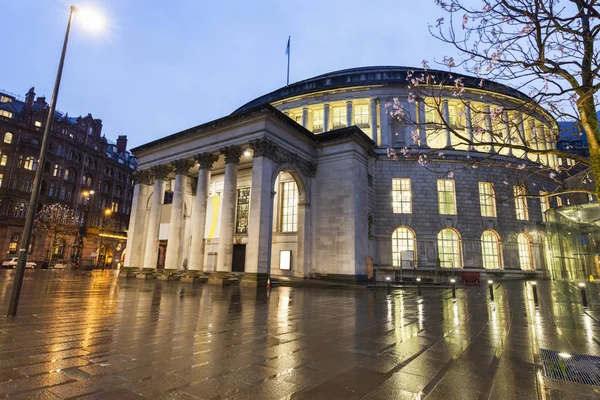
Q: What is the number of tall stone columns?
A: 6